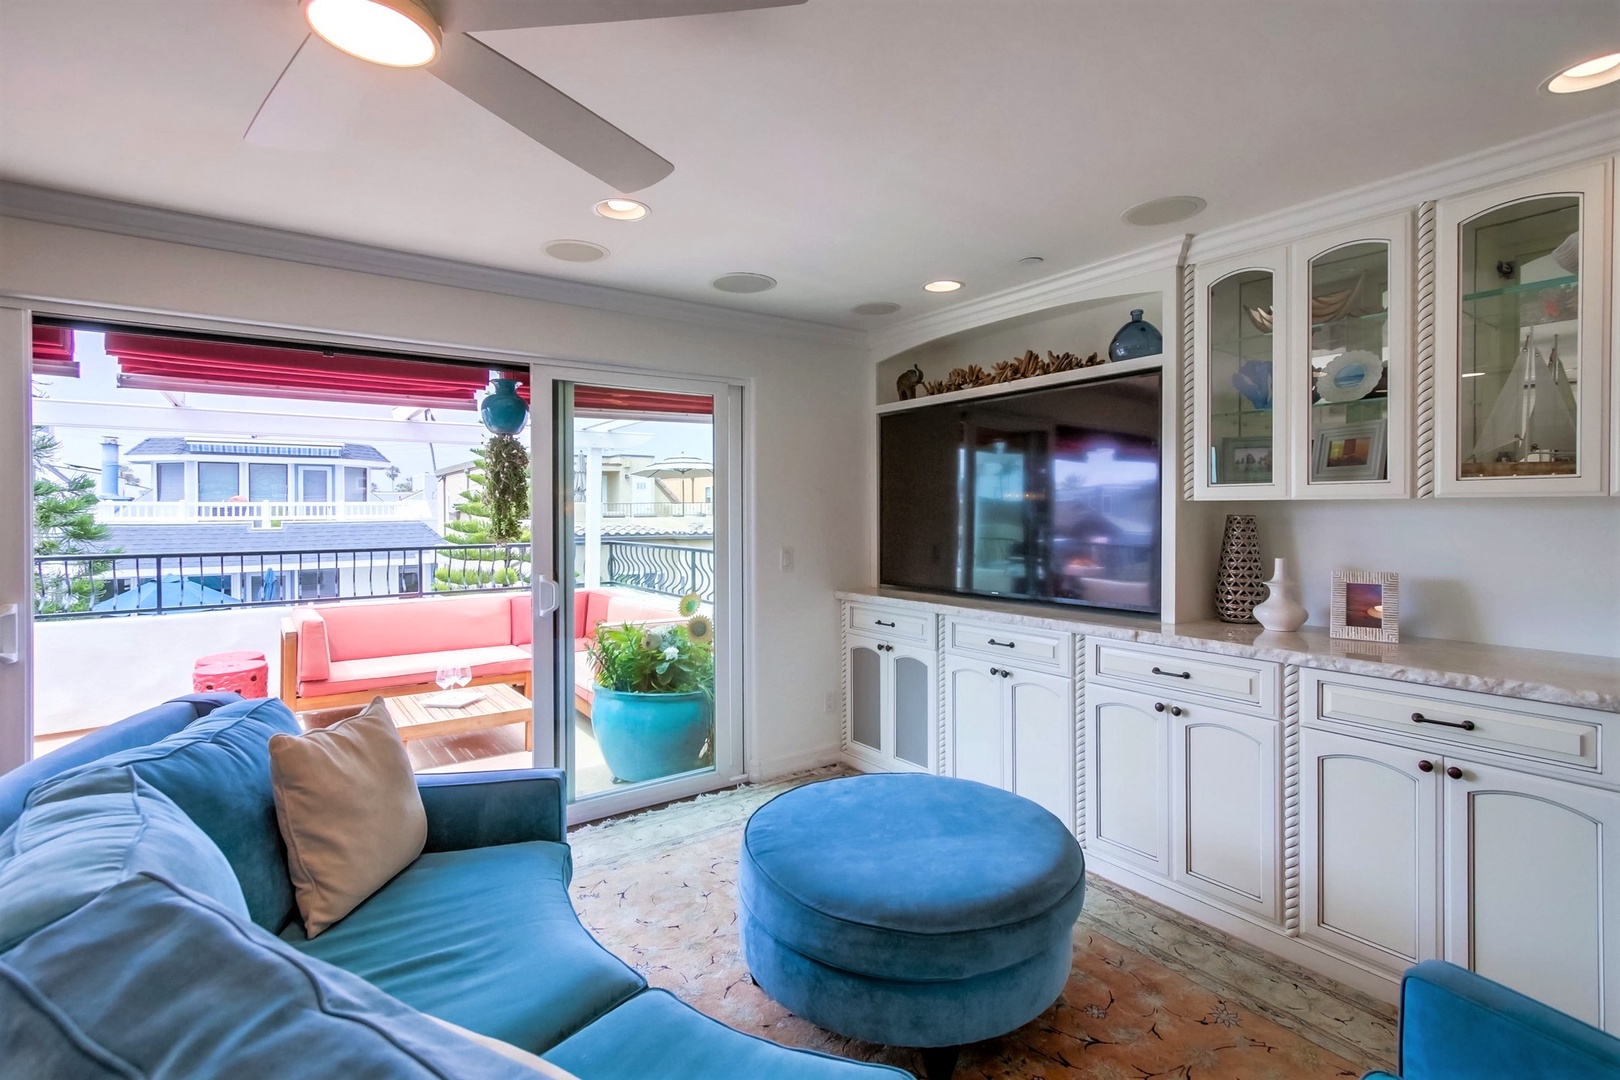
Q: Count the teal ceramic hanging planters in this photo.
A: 1